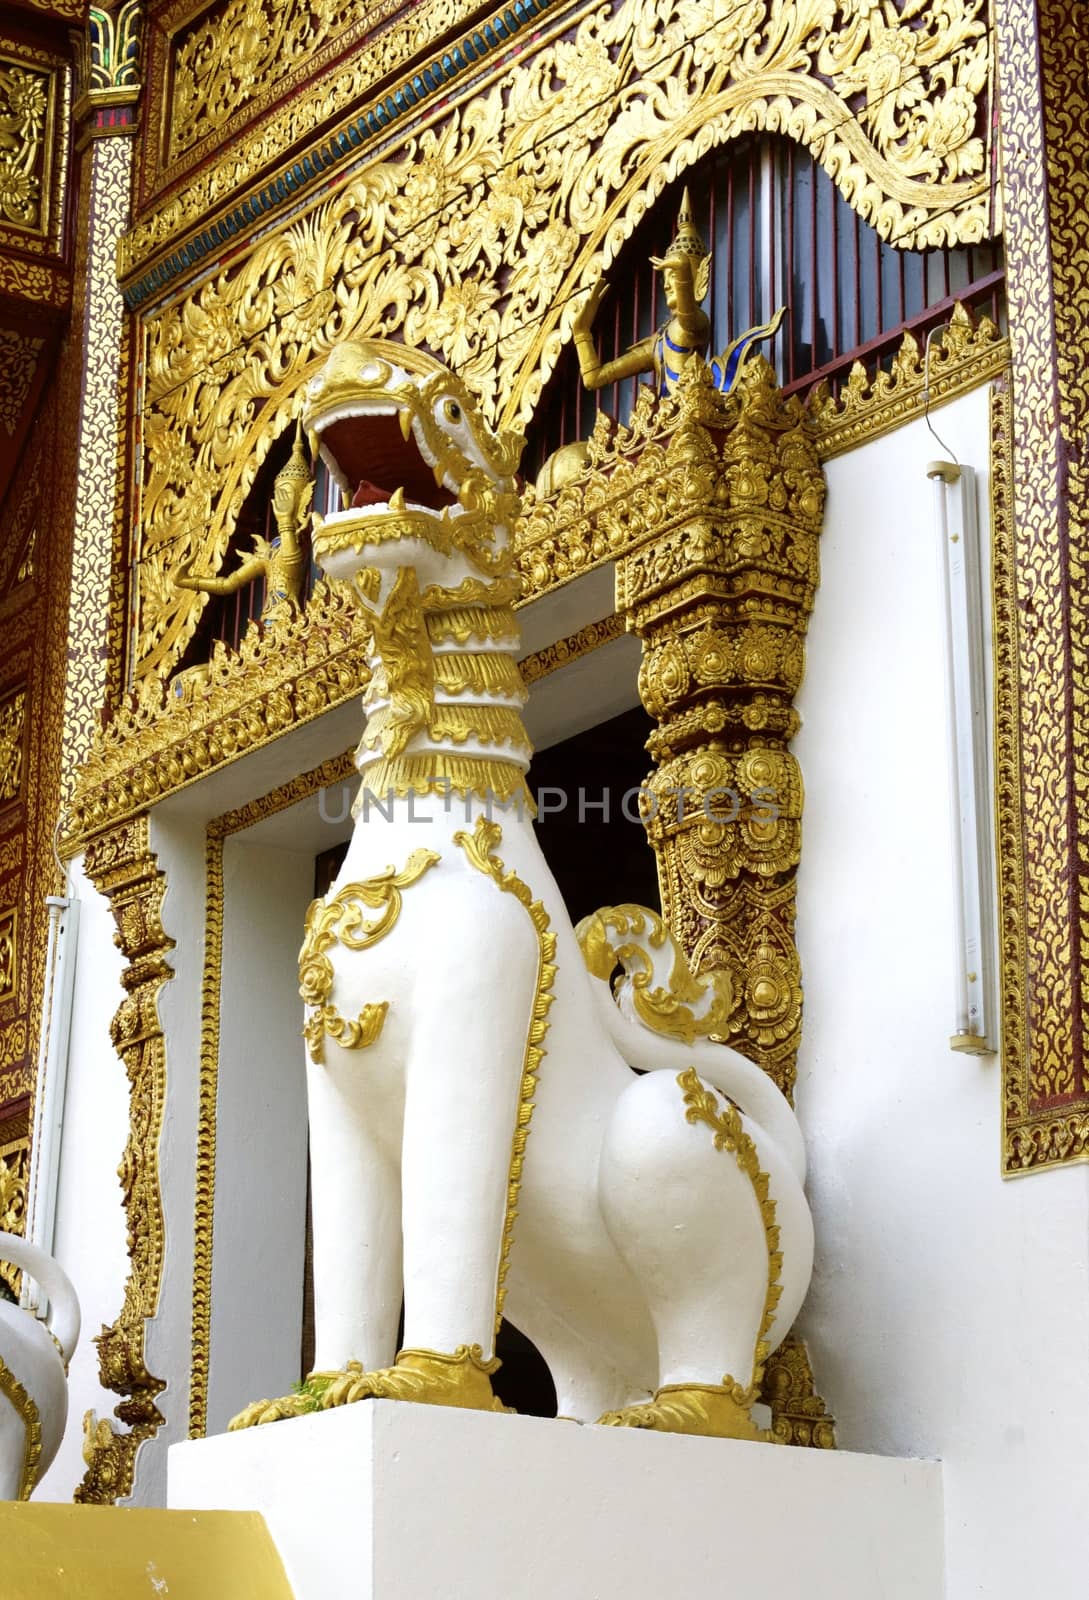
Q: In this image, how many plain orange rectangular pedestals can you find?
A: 0